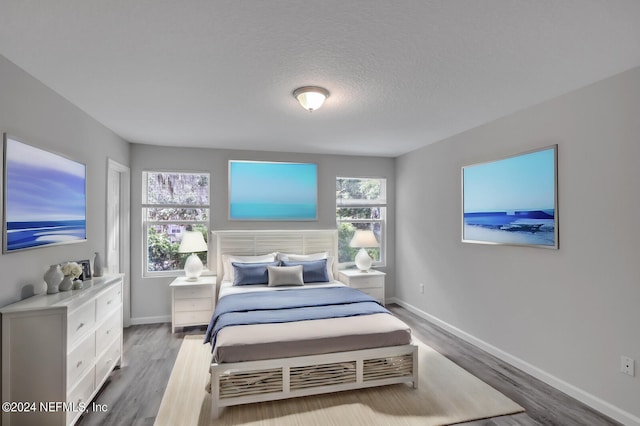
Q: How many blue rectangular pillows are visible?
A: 2